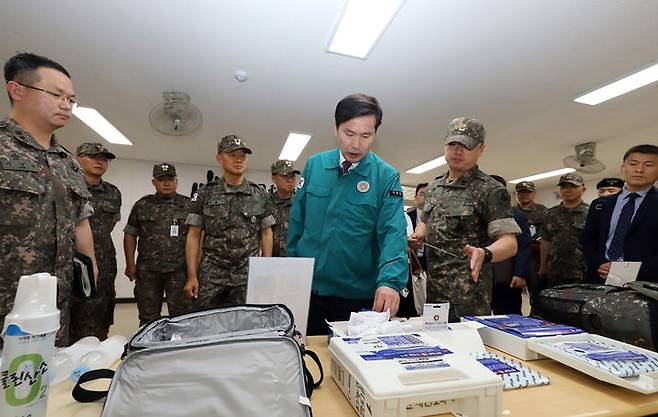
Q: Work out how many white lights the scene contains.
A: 6